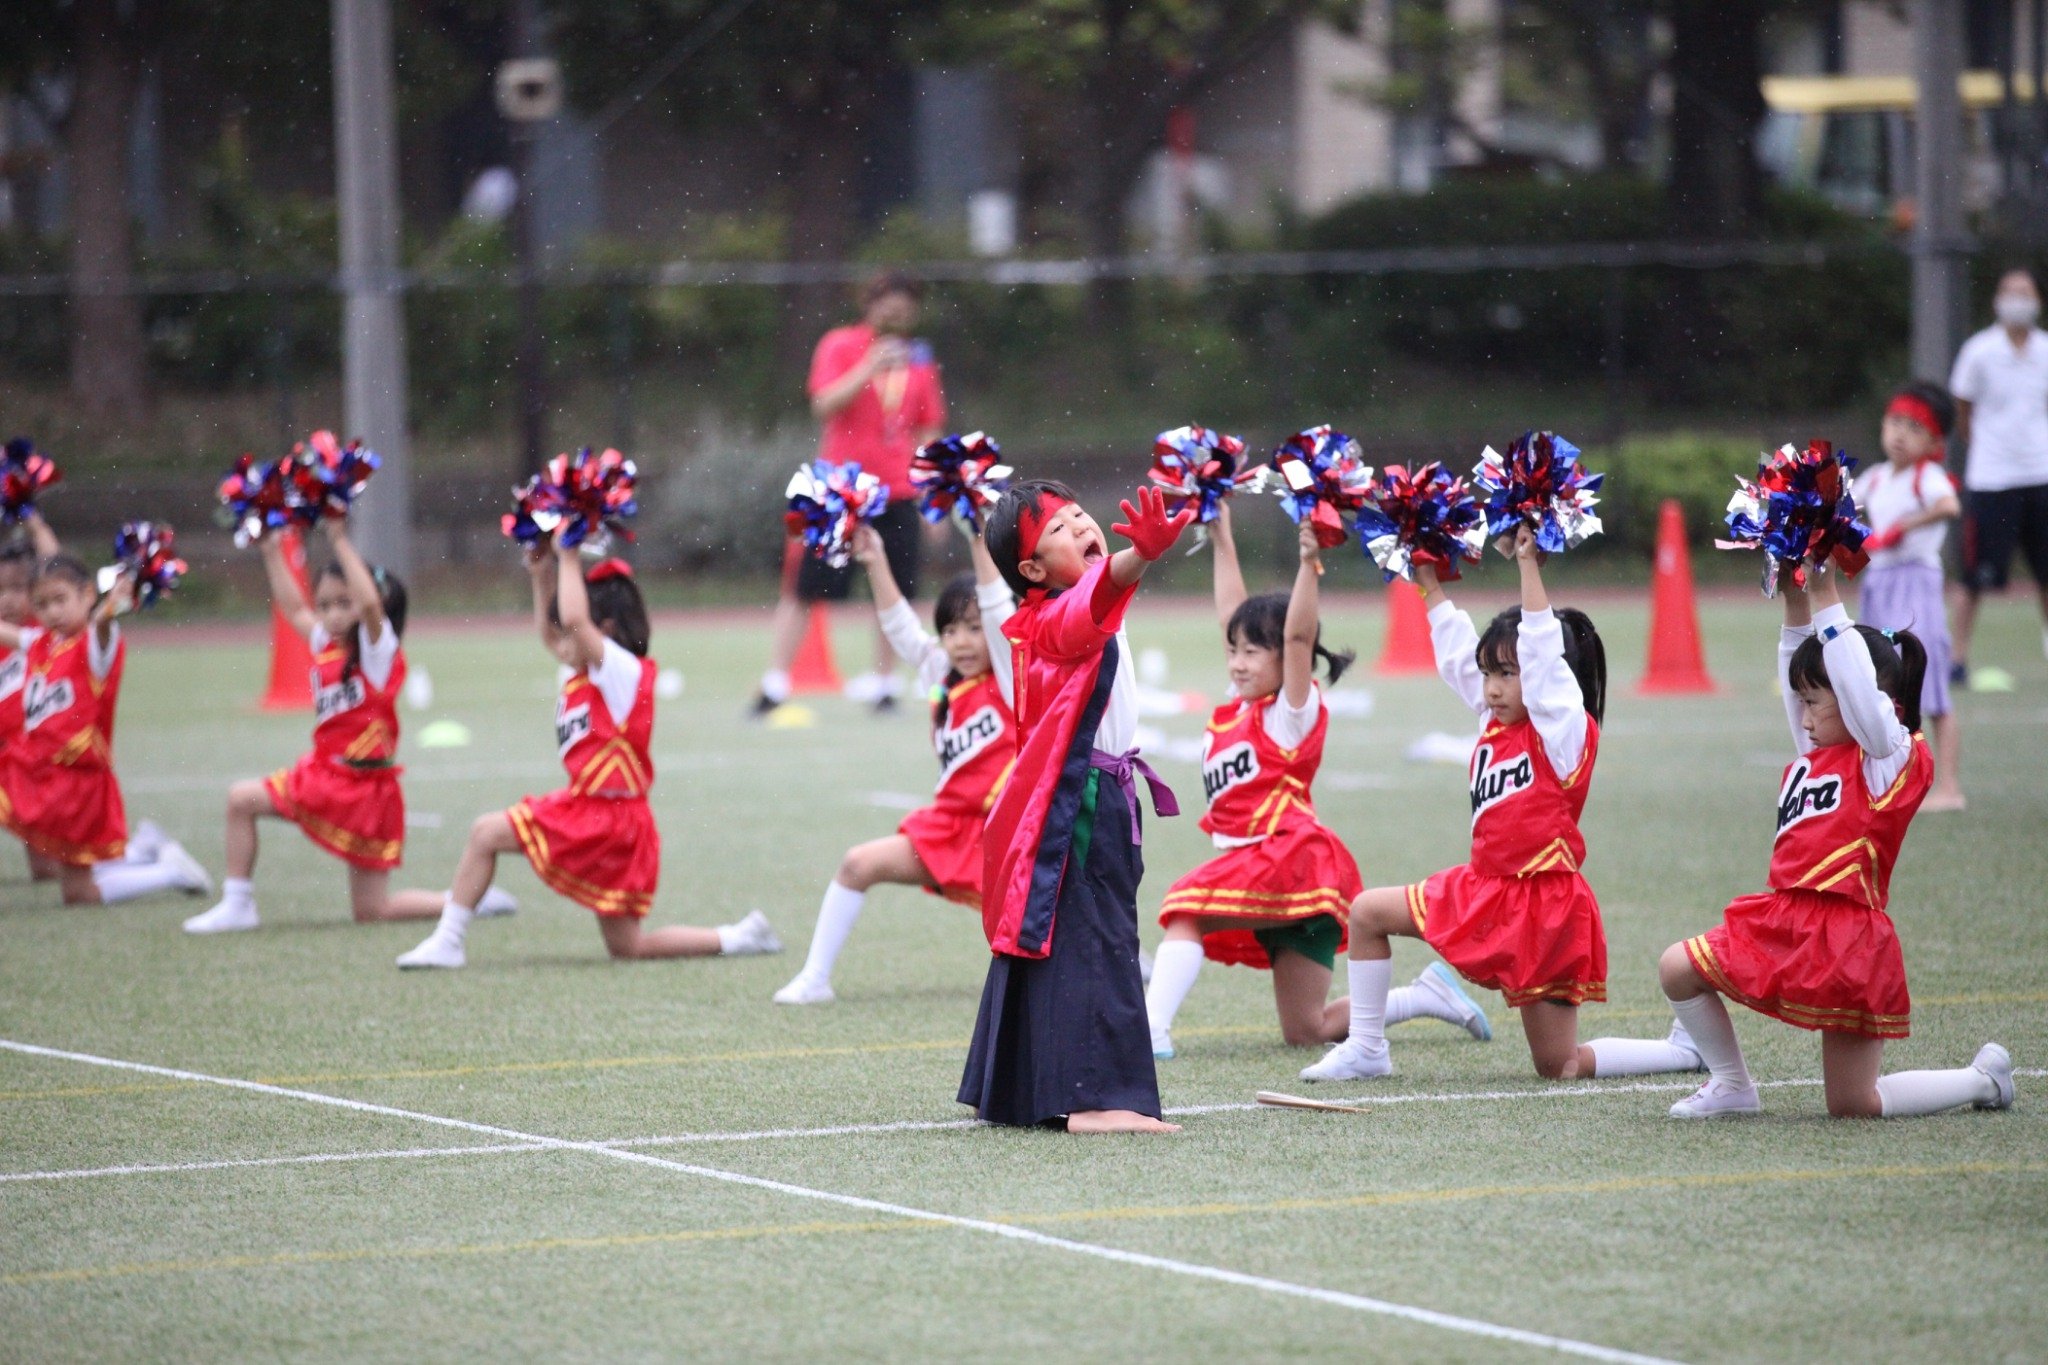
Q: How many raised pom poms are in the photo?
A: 14